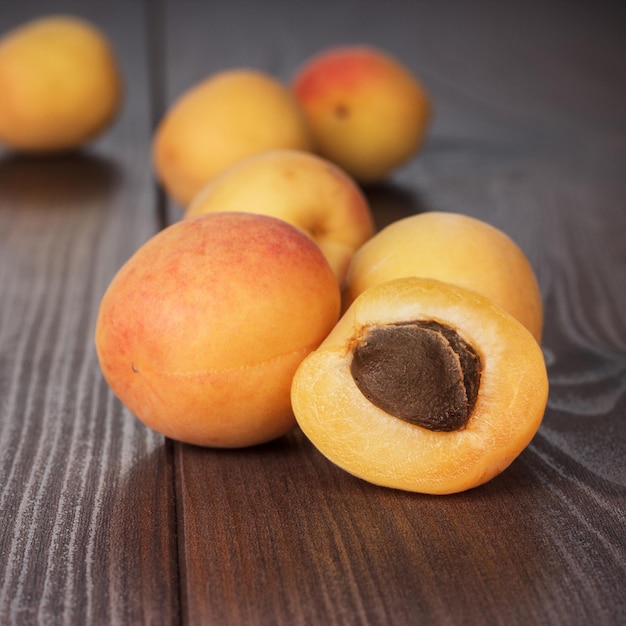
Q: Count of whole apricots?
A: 6